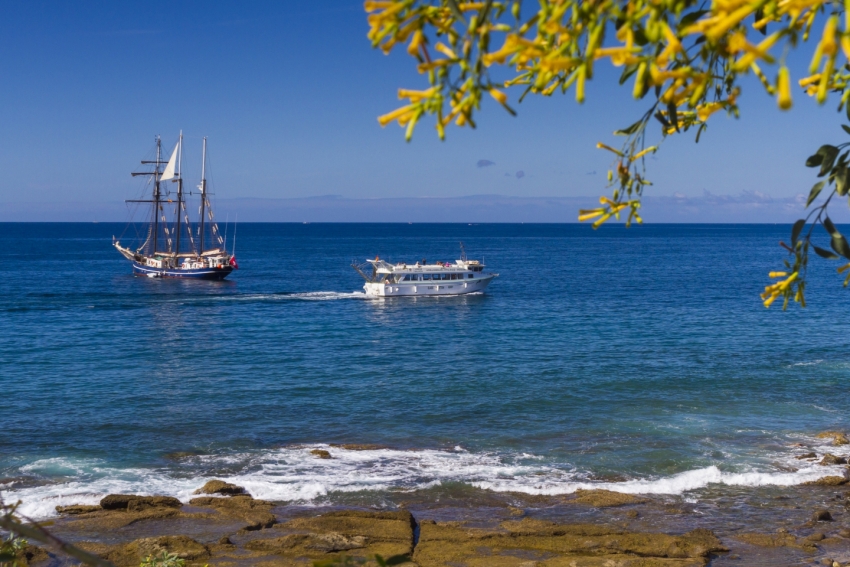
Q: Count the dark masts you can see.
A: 3